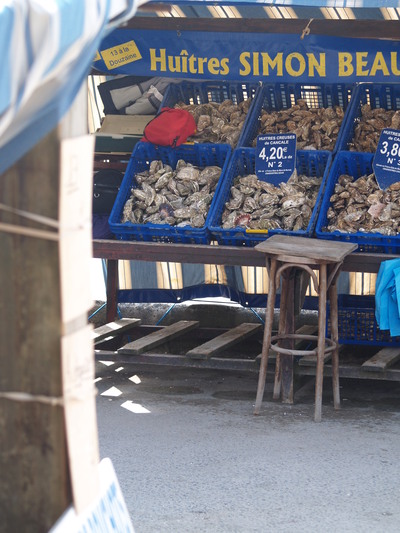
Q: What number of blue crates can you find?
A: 7